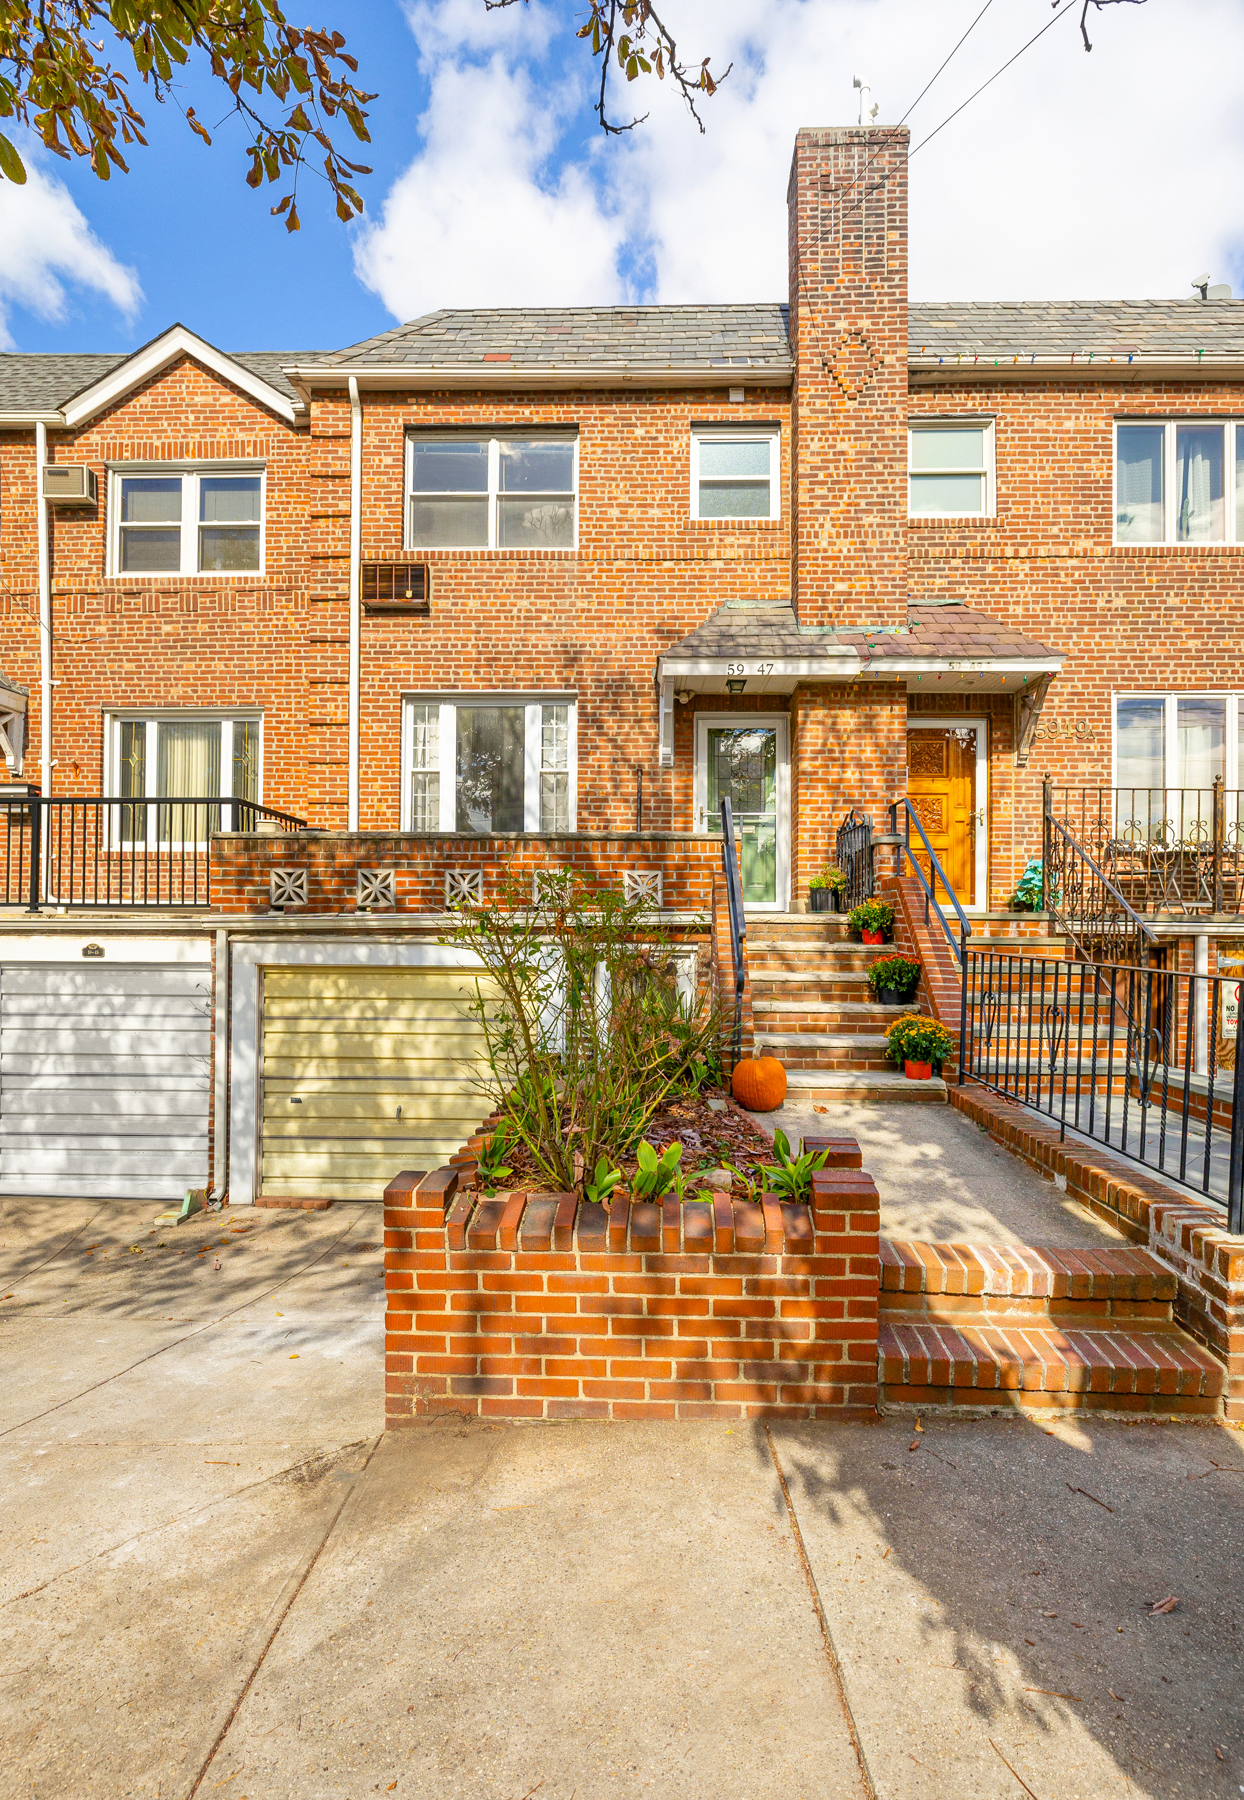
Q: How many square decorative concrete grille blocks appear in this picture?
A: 5